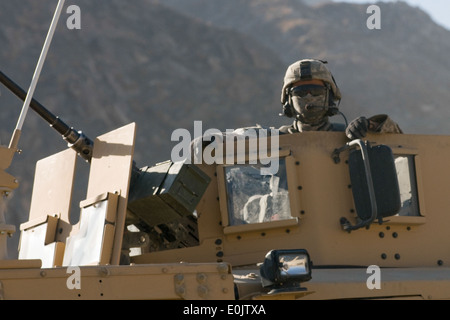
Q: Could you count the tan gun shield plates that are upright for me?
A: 2